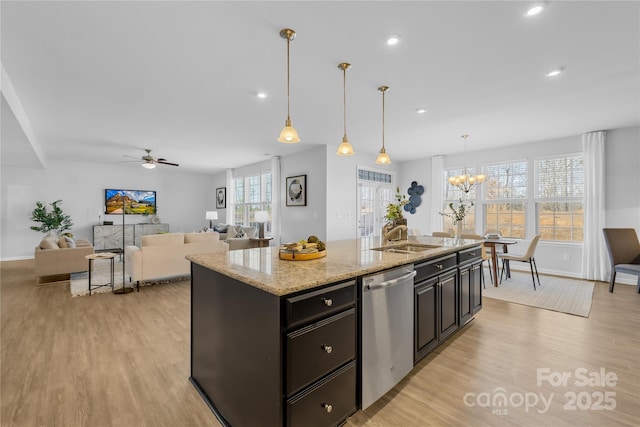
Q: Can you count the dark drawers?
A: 5